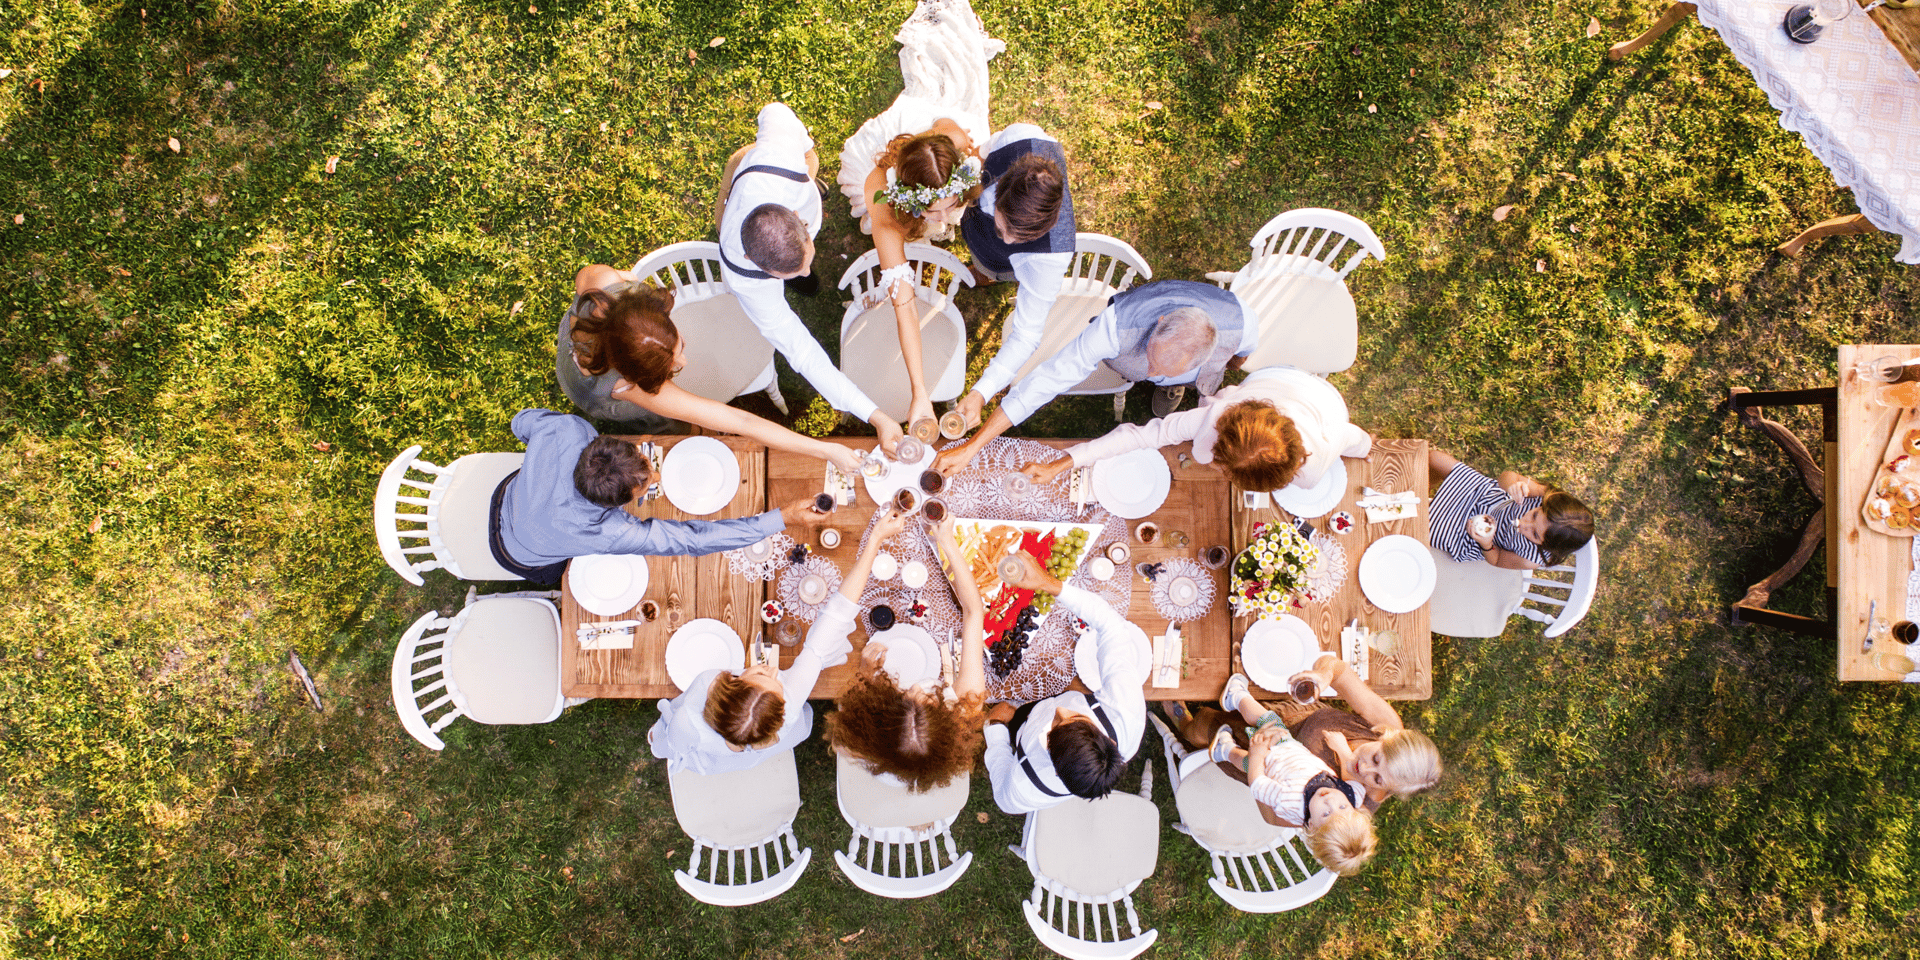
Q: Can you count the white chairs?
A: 11